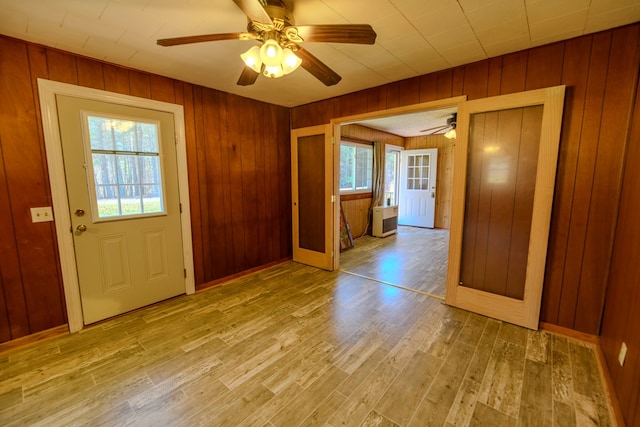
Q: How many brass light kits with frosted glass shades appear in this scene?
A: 1